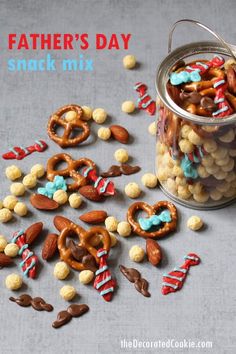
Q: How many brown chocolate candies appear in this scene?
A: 6